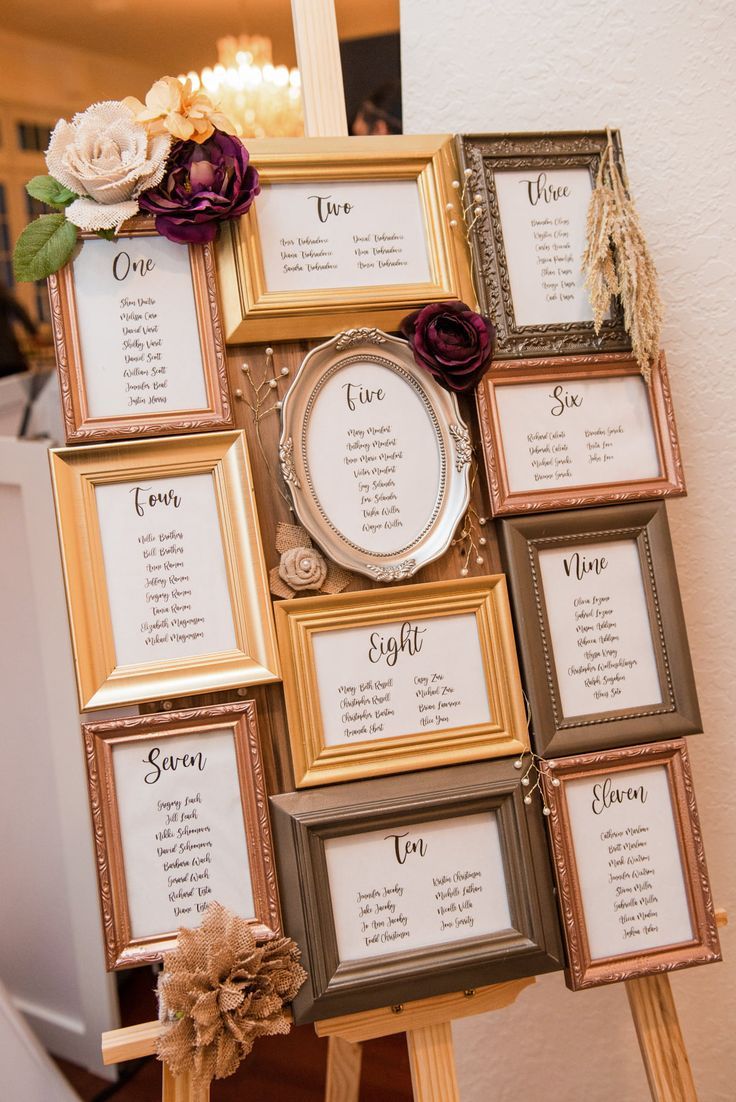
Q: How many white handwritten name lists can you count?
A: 11